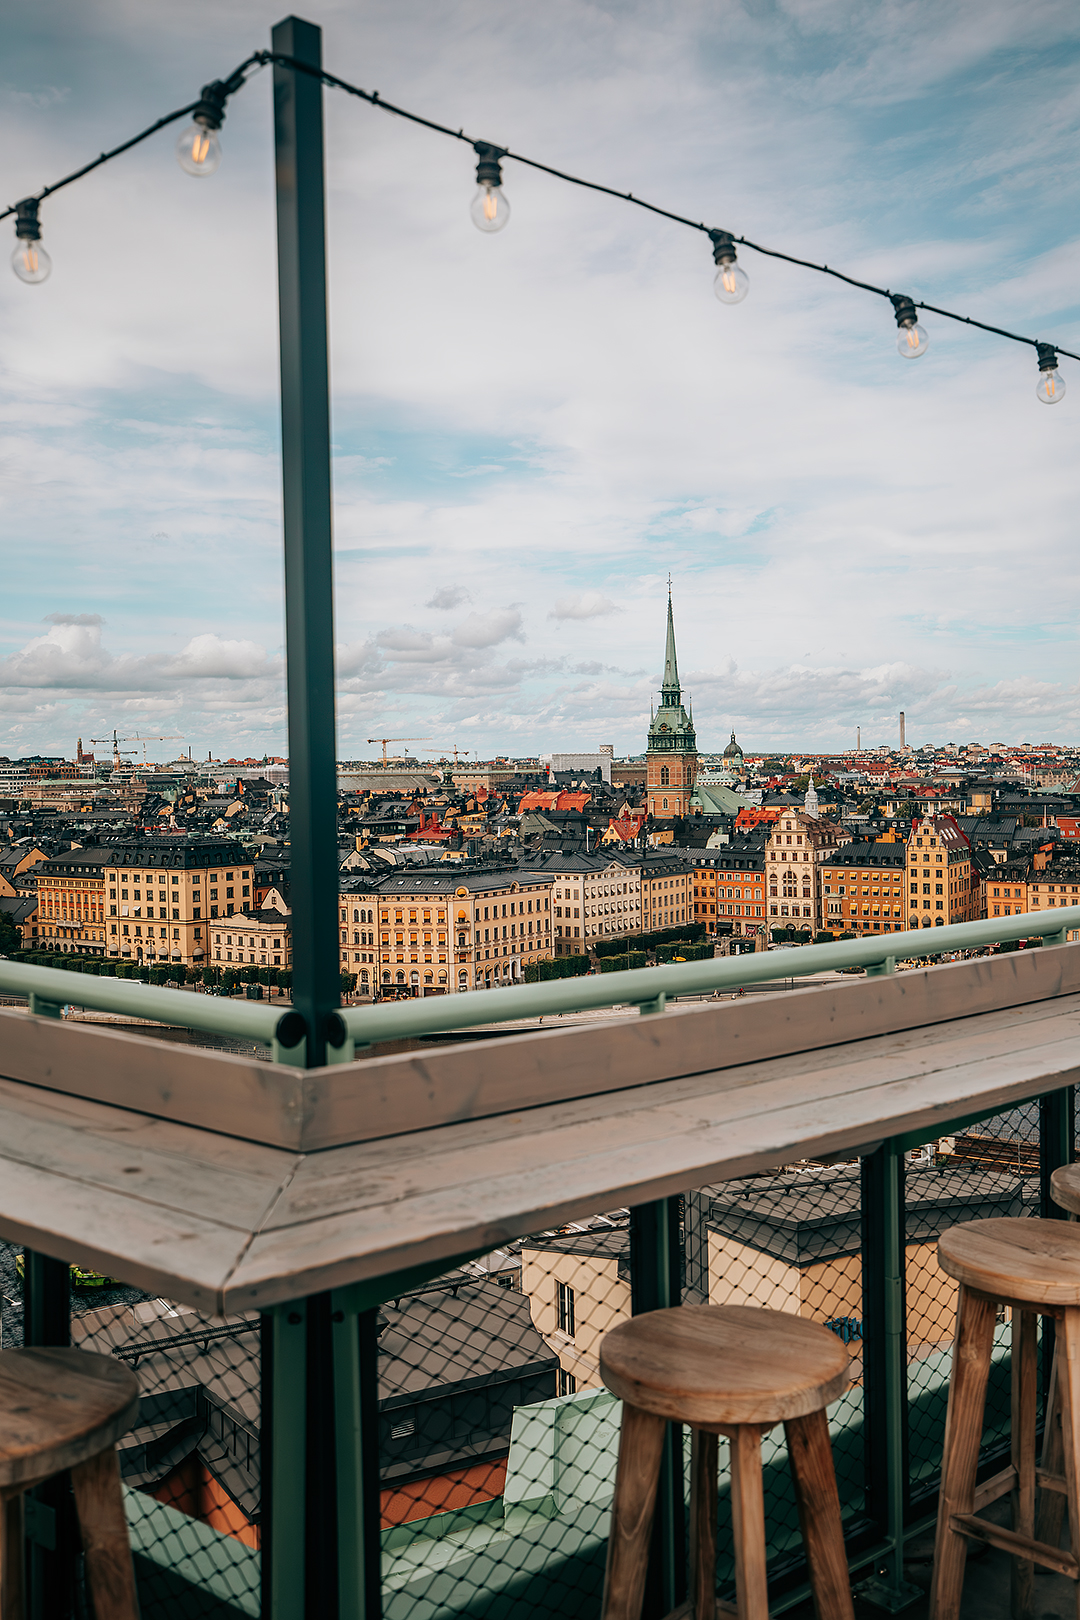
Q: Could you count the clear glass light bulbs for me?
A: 6